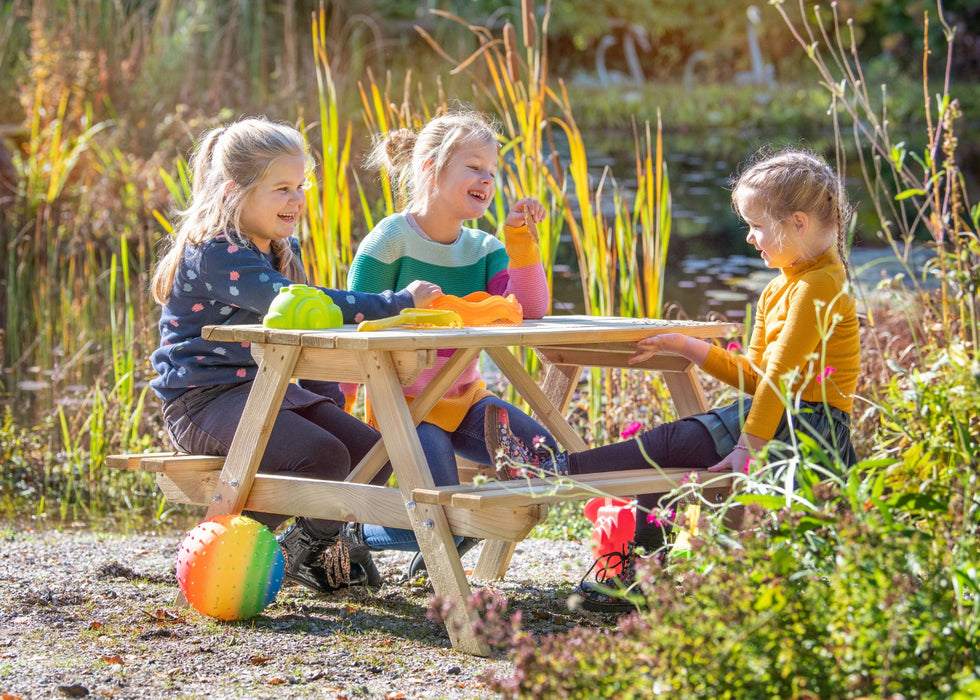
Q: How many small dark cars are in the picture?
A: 0